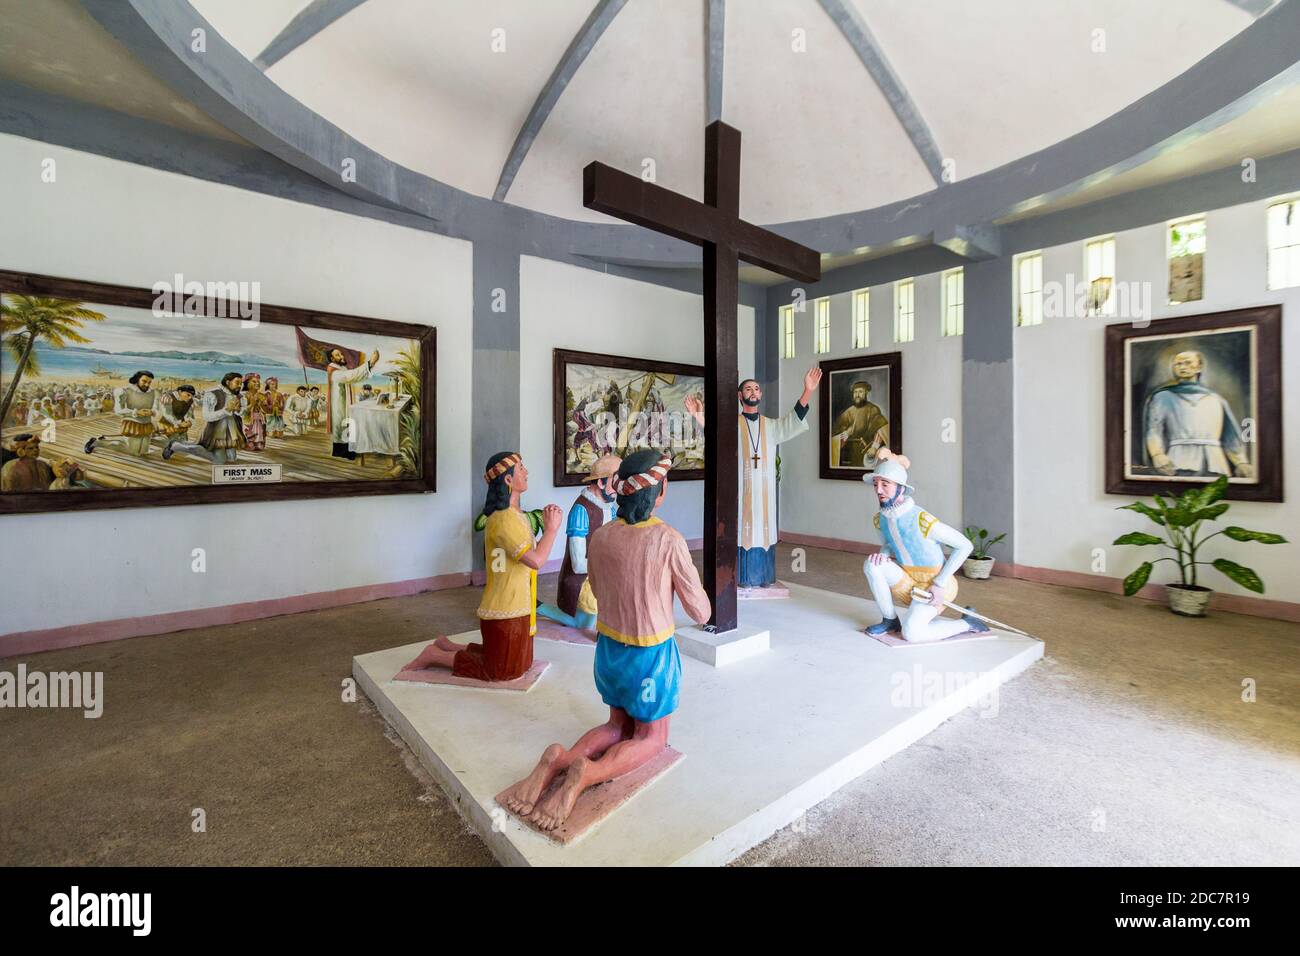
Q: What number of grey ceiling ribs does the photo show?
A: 5